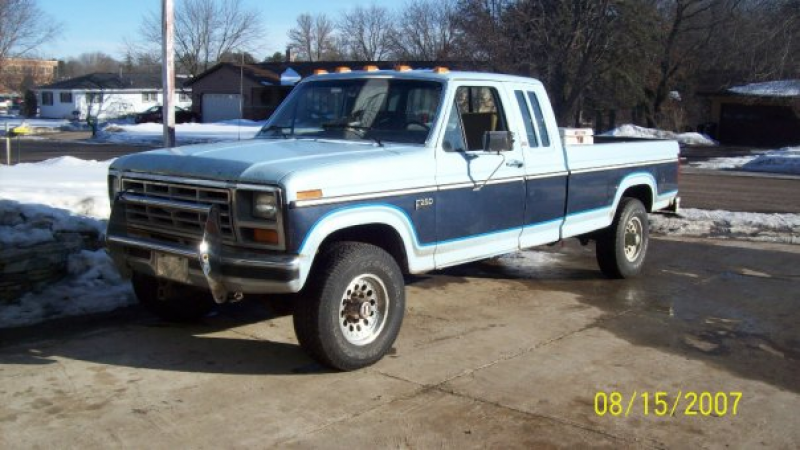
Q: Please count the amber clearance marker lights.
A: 5